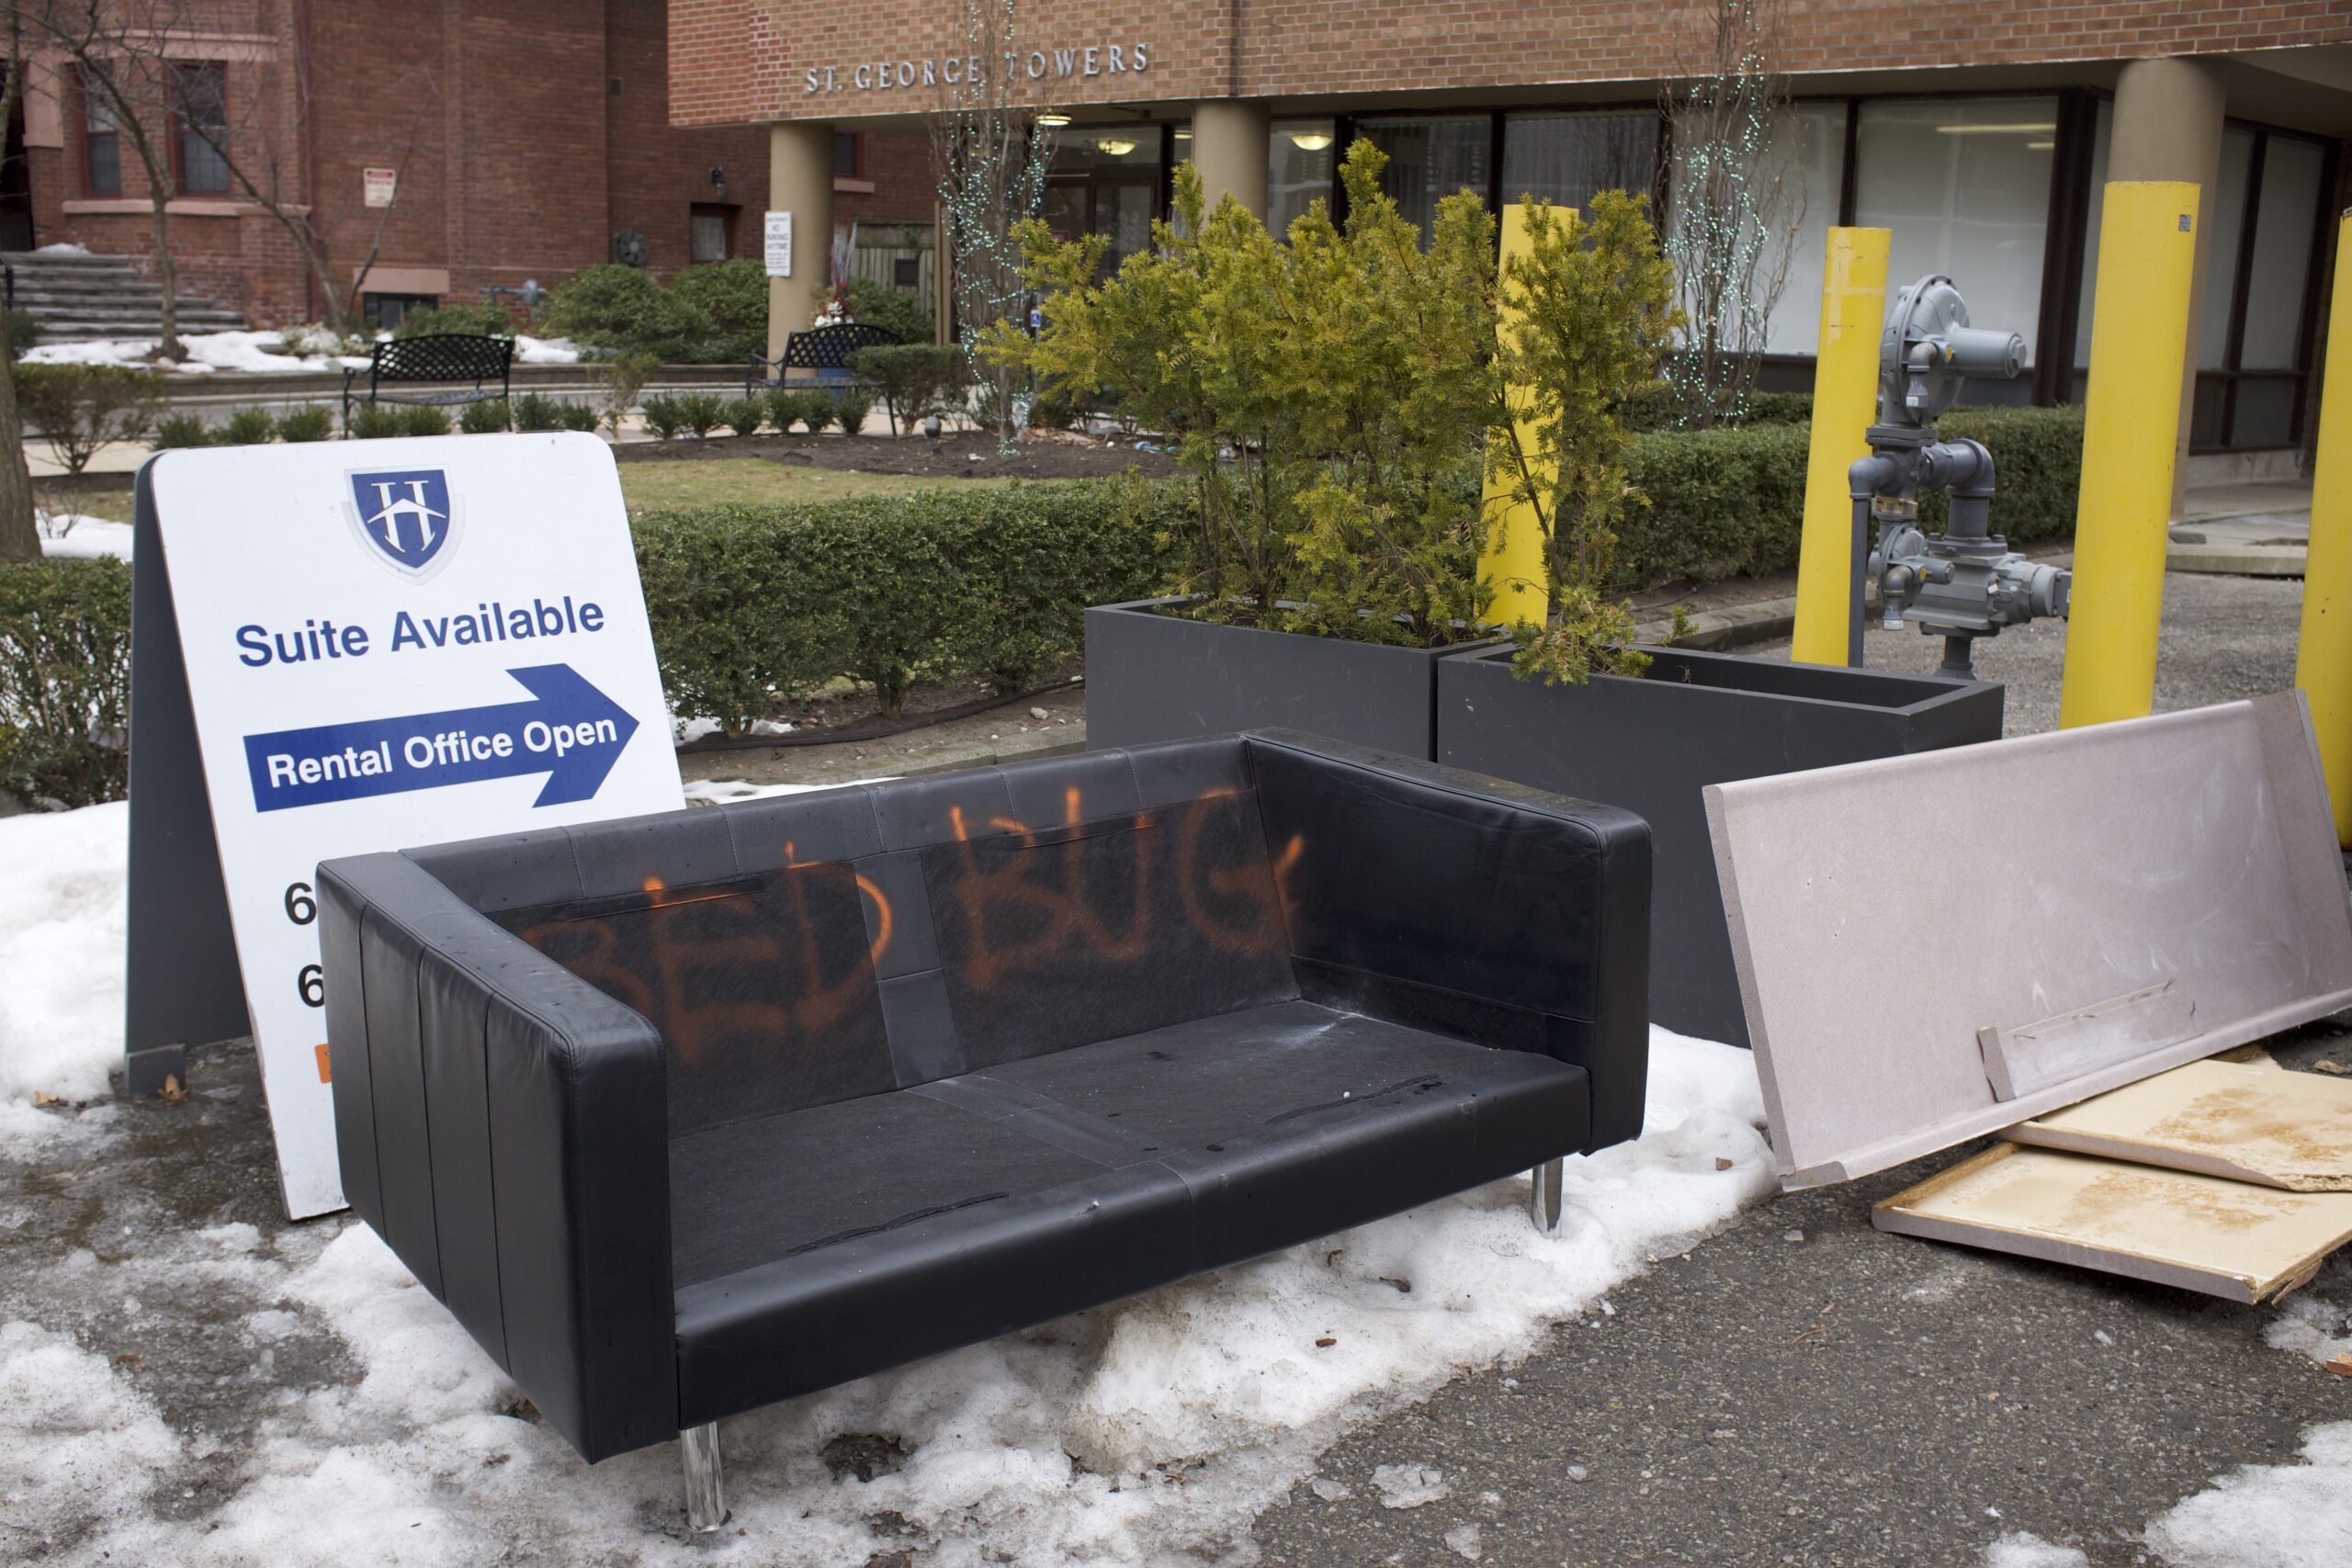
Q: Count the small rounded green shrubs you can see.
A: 14